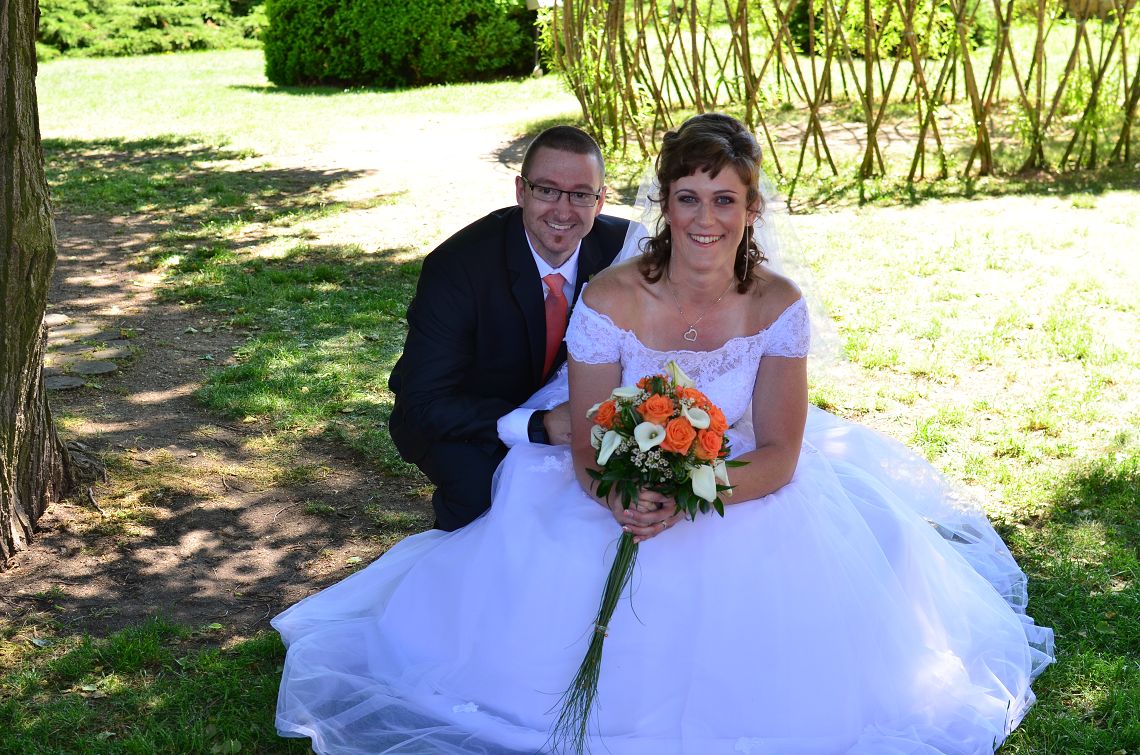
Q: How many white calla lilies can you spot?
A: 9